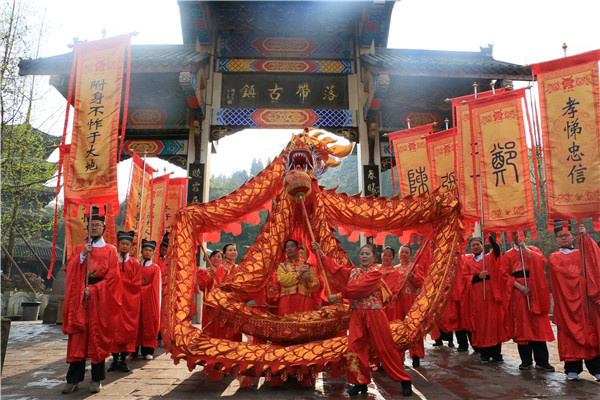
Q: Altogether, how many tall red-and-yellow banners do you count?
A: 10